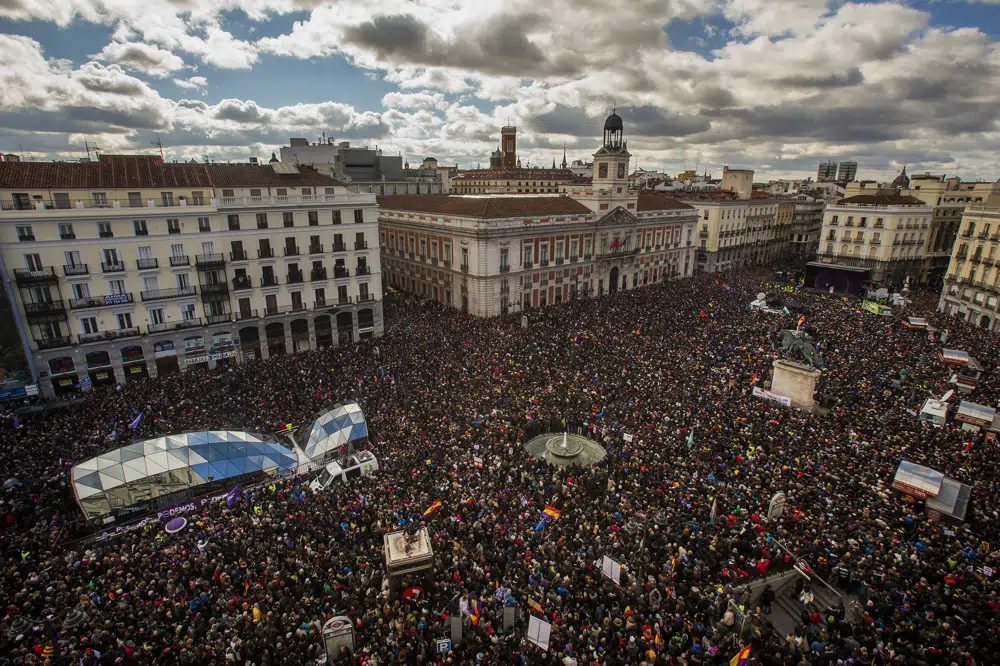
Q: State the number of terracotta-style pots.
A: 0